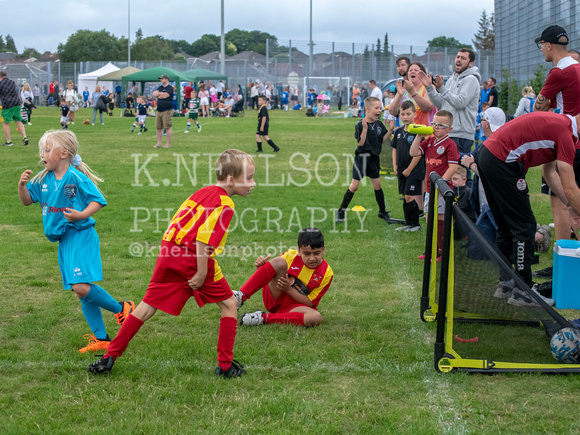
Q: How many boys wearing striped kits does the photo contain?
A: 2